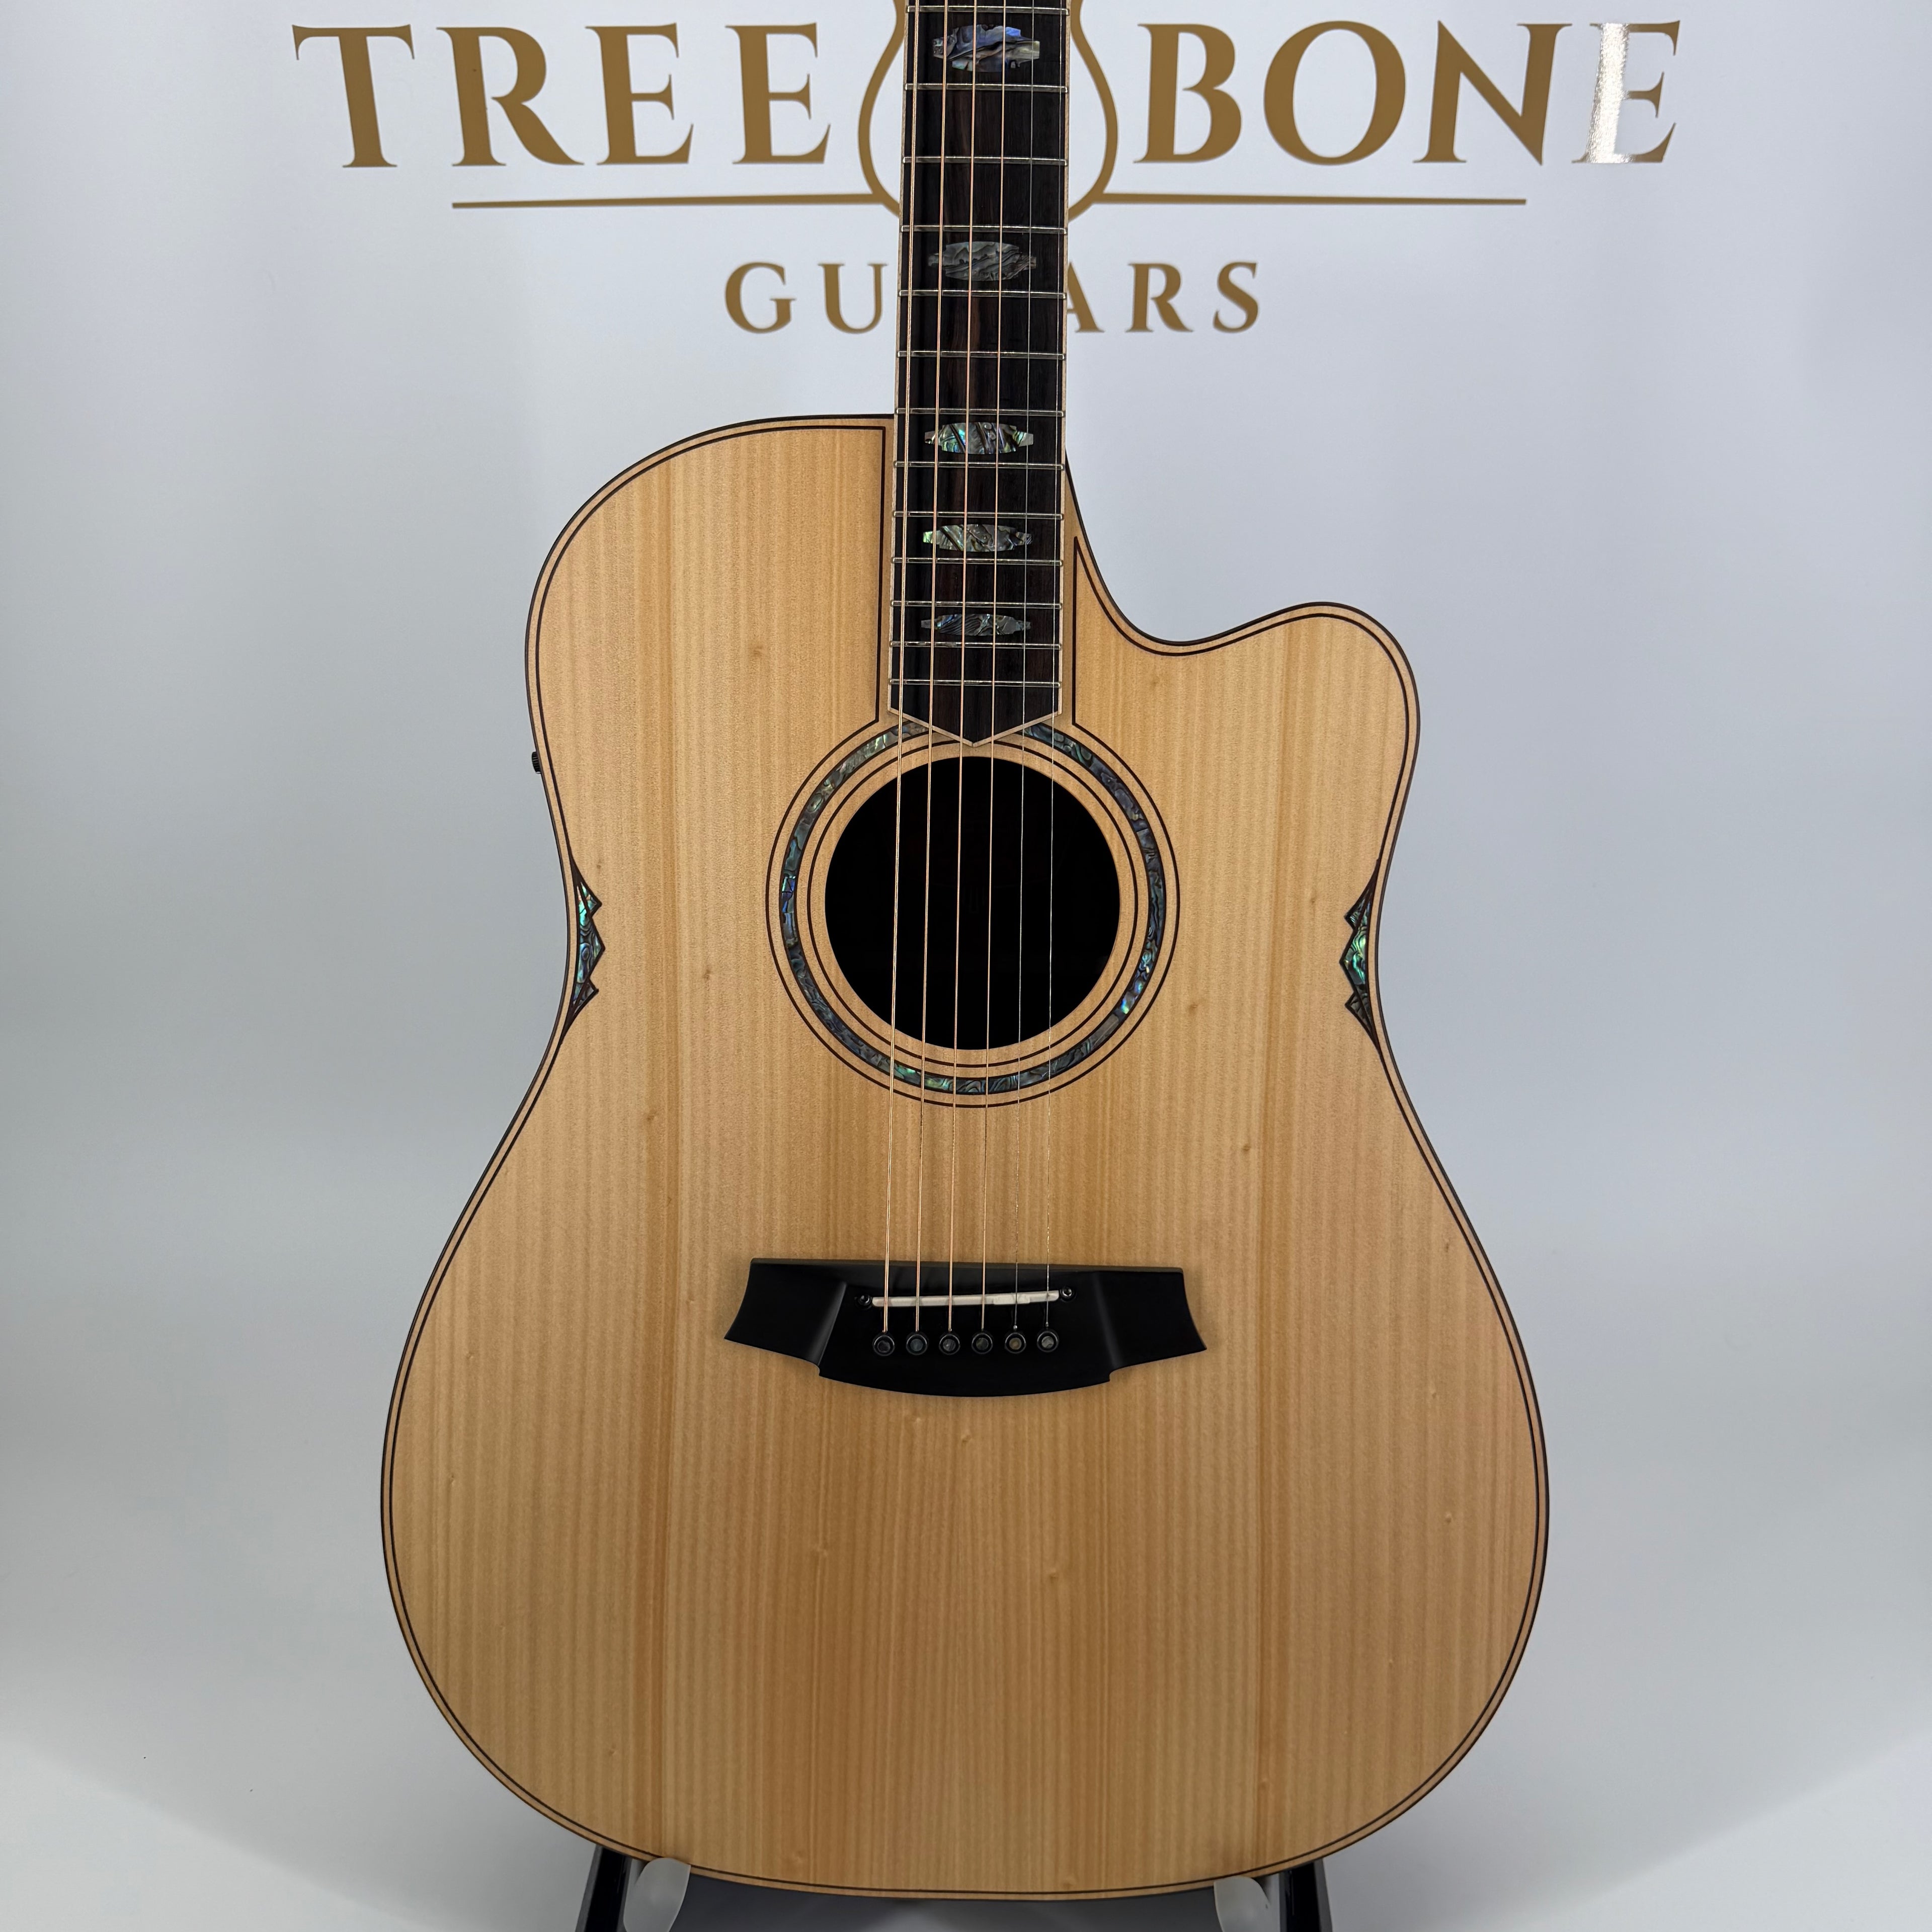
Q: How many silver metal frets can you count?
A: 13